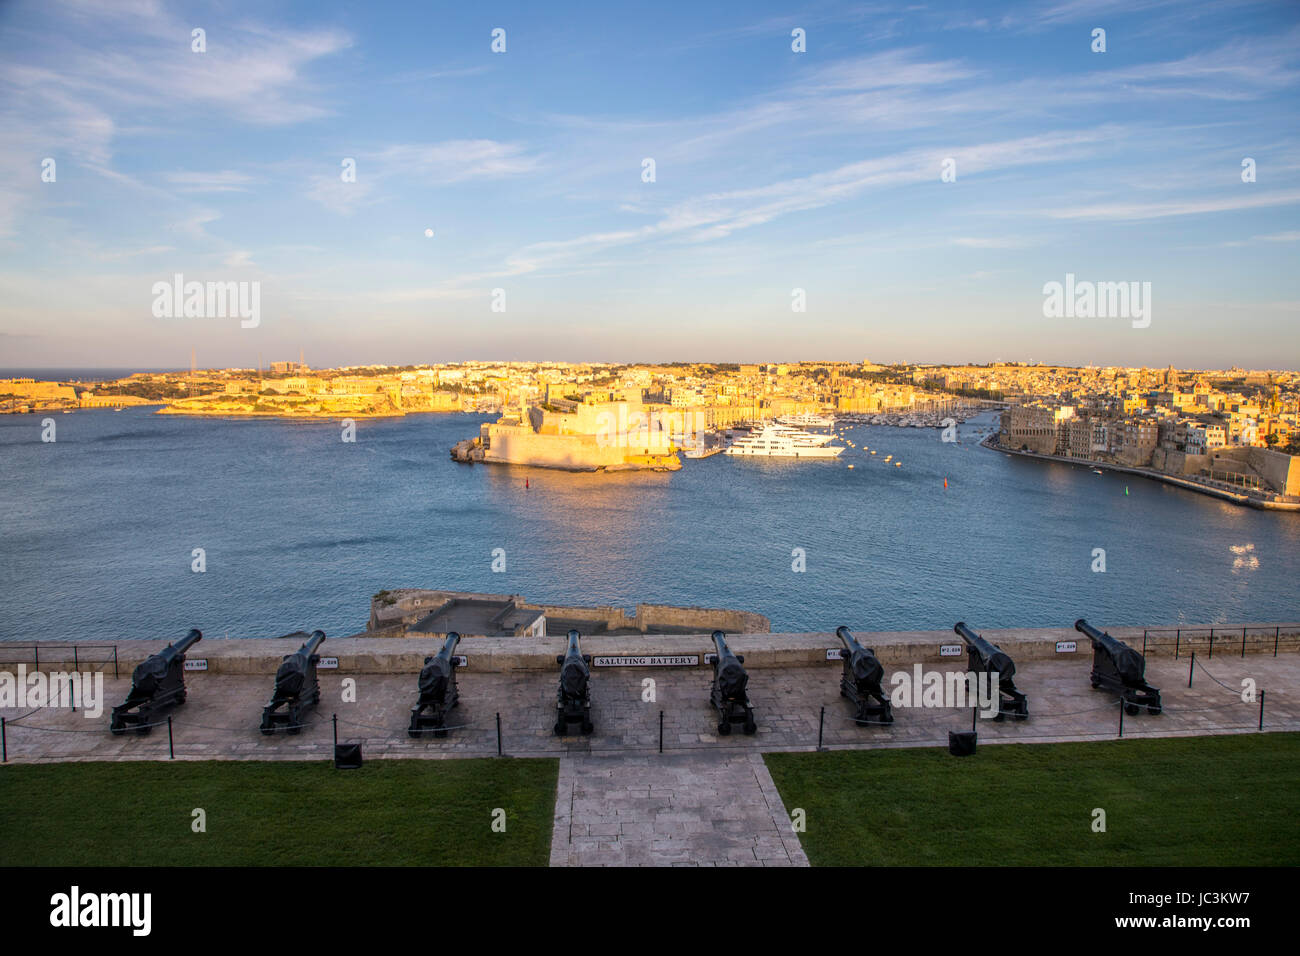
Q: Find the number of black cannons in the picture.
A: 8